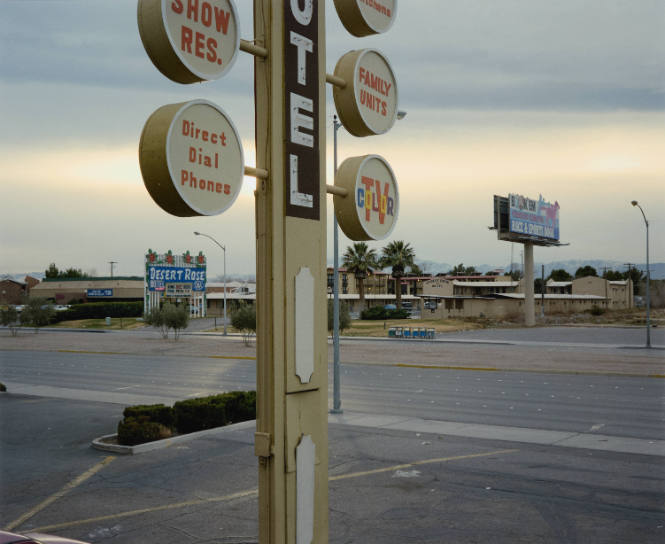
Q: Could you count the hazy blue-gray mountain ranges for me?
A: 1